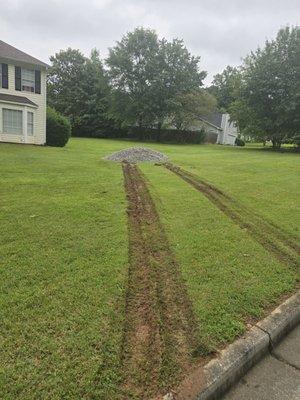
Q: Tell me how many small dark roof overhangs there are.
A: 1